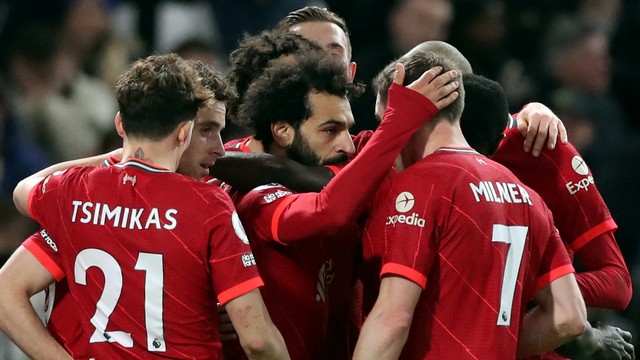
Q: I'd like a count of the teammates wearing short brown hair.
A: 4